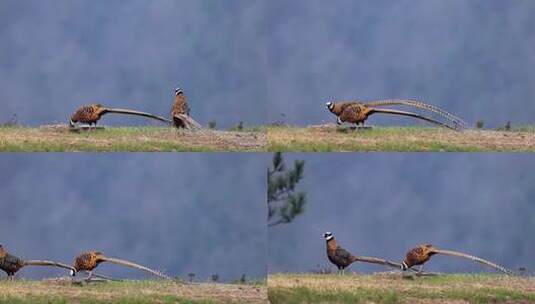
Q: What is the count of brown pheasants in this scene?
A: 8